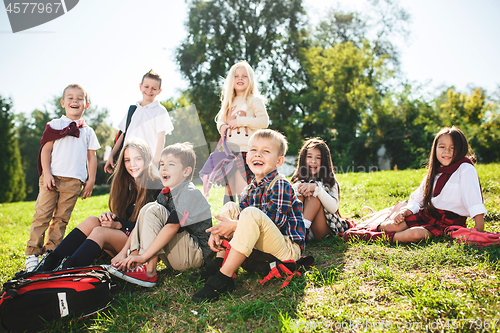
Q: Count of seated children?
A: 5